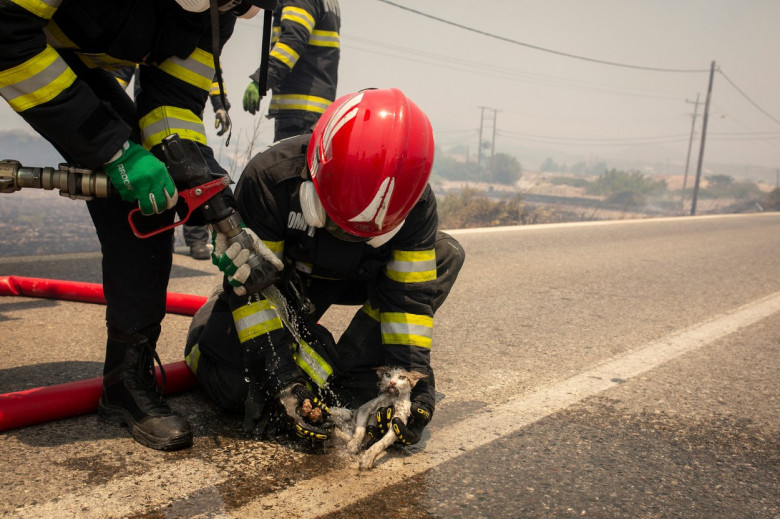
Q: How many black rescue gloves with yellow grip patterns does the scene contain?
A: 2